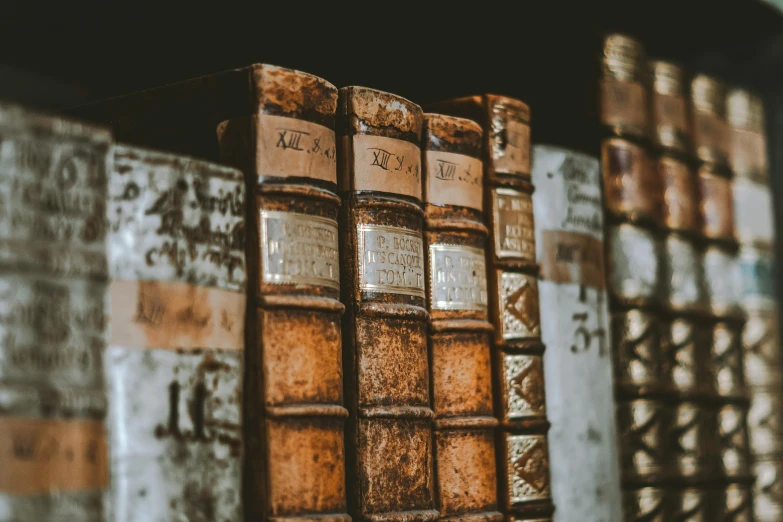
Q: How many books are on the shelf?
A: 11